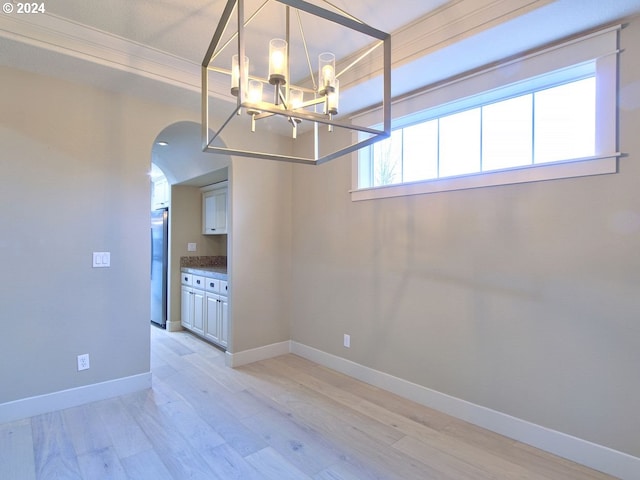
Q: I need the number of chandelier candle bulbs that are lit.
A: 6